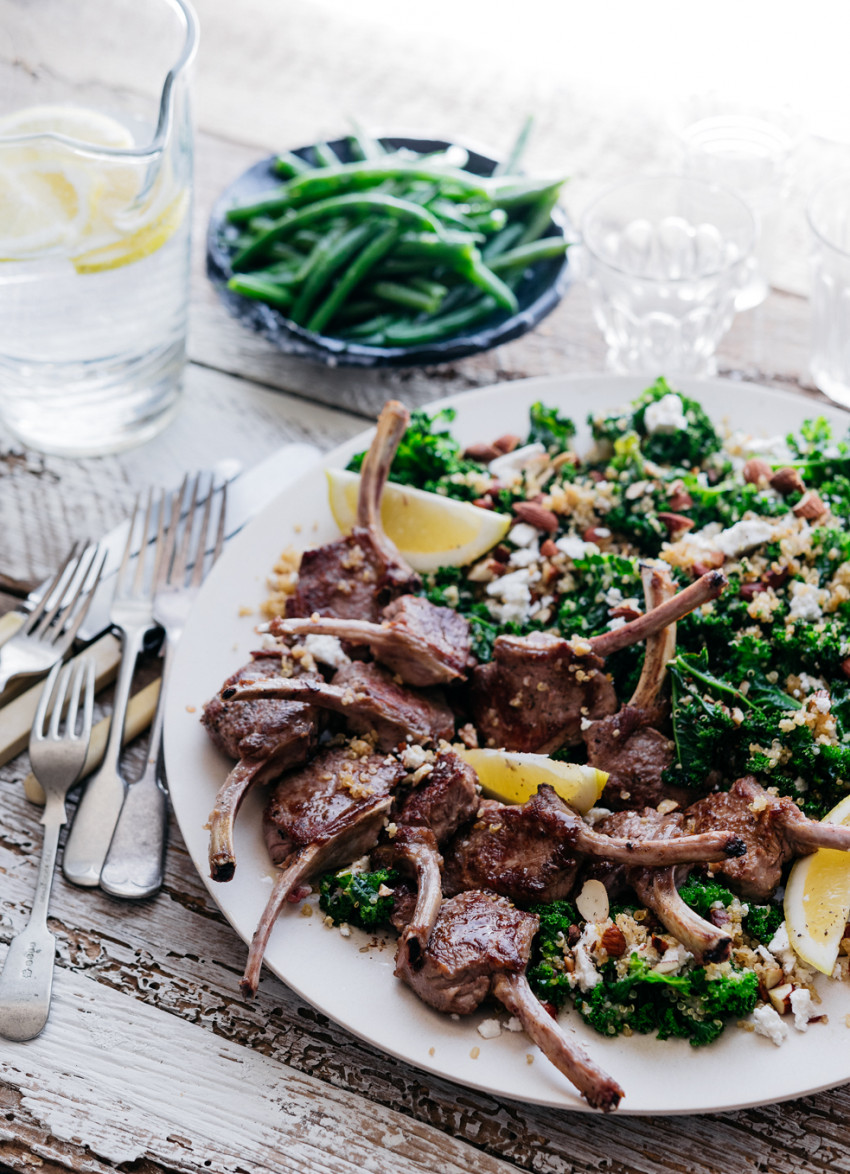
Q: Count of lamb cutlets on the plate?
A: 12